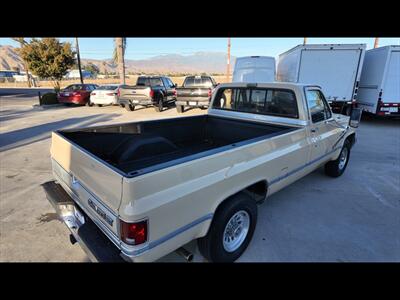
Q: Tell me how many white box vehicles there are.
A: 3